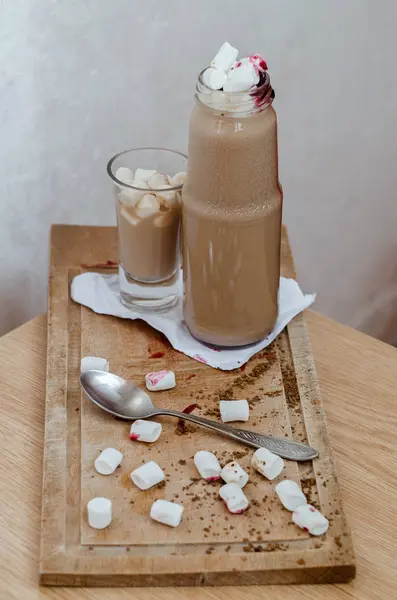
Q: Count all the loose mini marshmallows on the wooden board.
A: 14